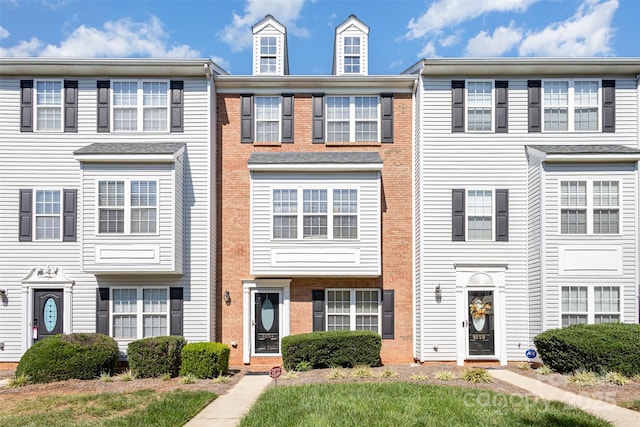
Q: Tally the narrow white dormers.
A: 2